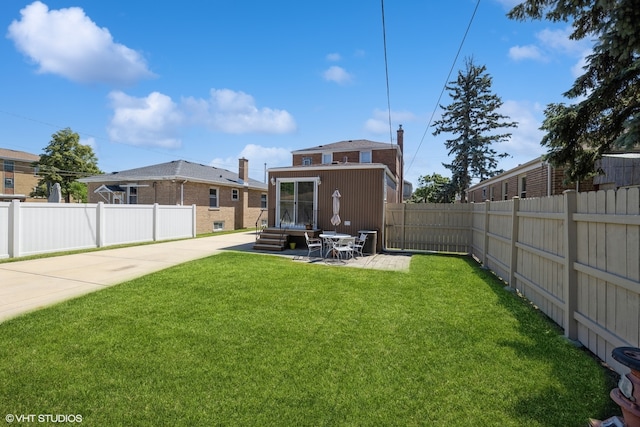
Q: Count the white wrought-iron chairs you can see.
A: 4